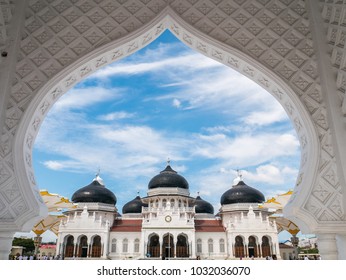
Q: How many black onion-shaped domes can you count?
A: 5